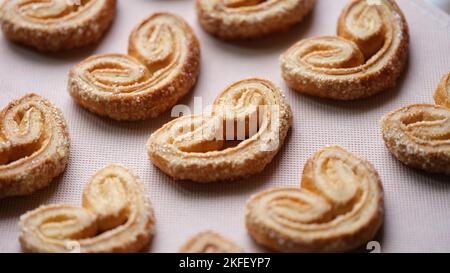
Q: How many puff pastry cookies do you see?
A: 10